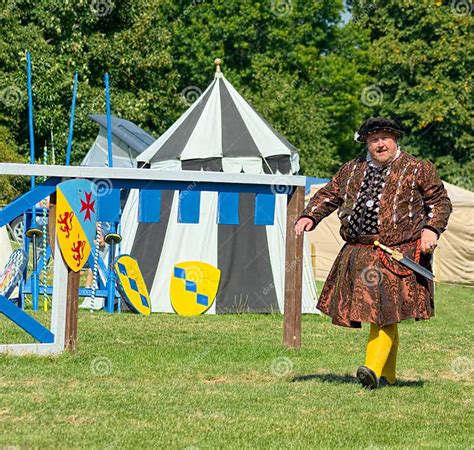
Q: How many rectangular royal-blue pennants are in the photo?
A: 5